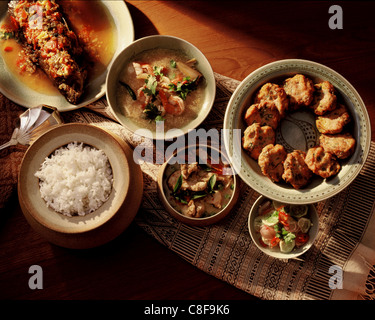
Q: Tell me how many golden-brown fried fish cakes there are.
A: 10